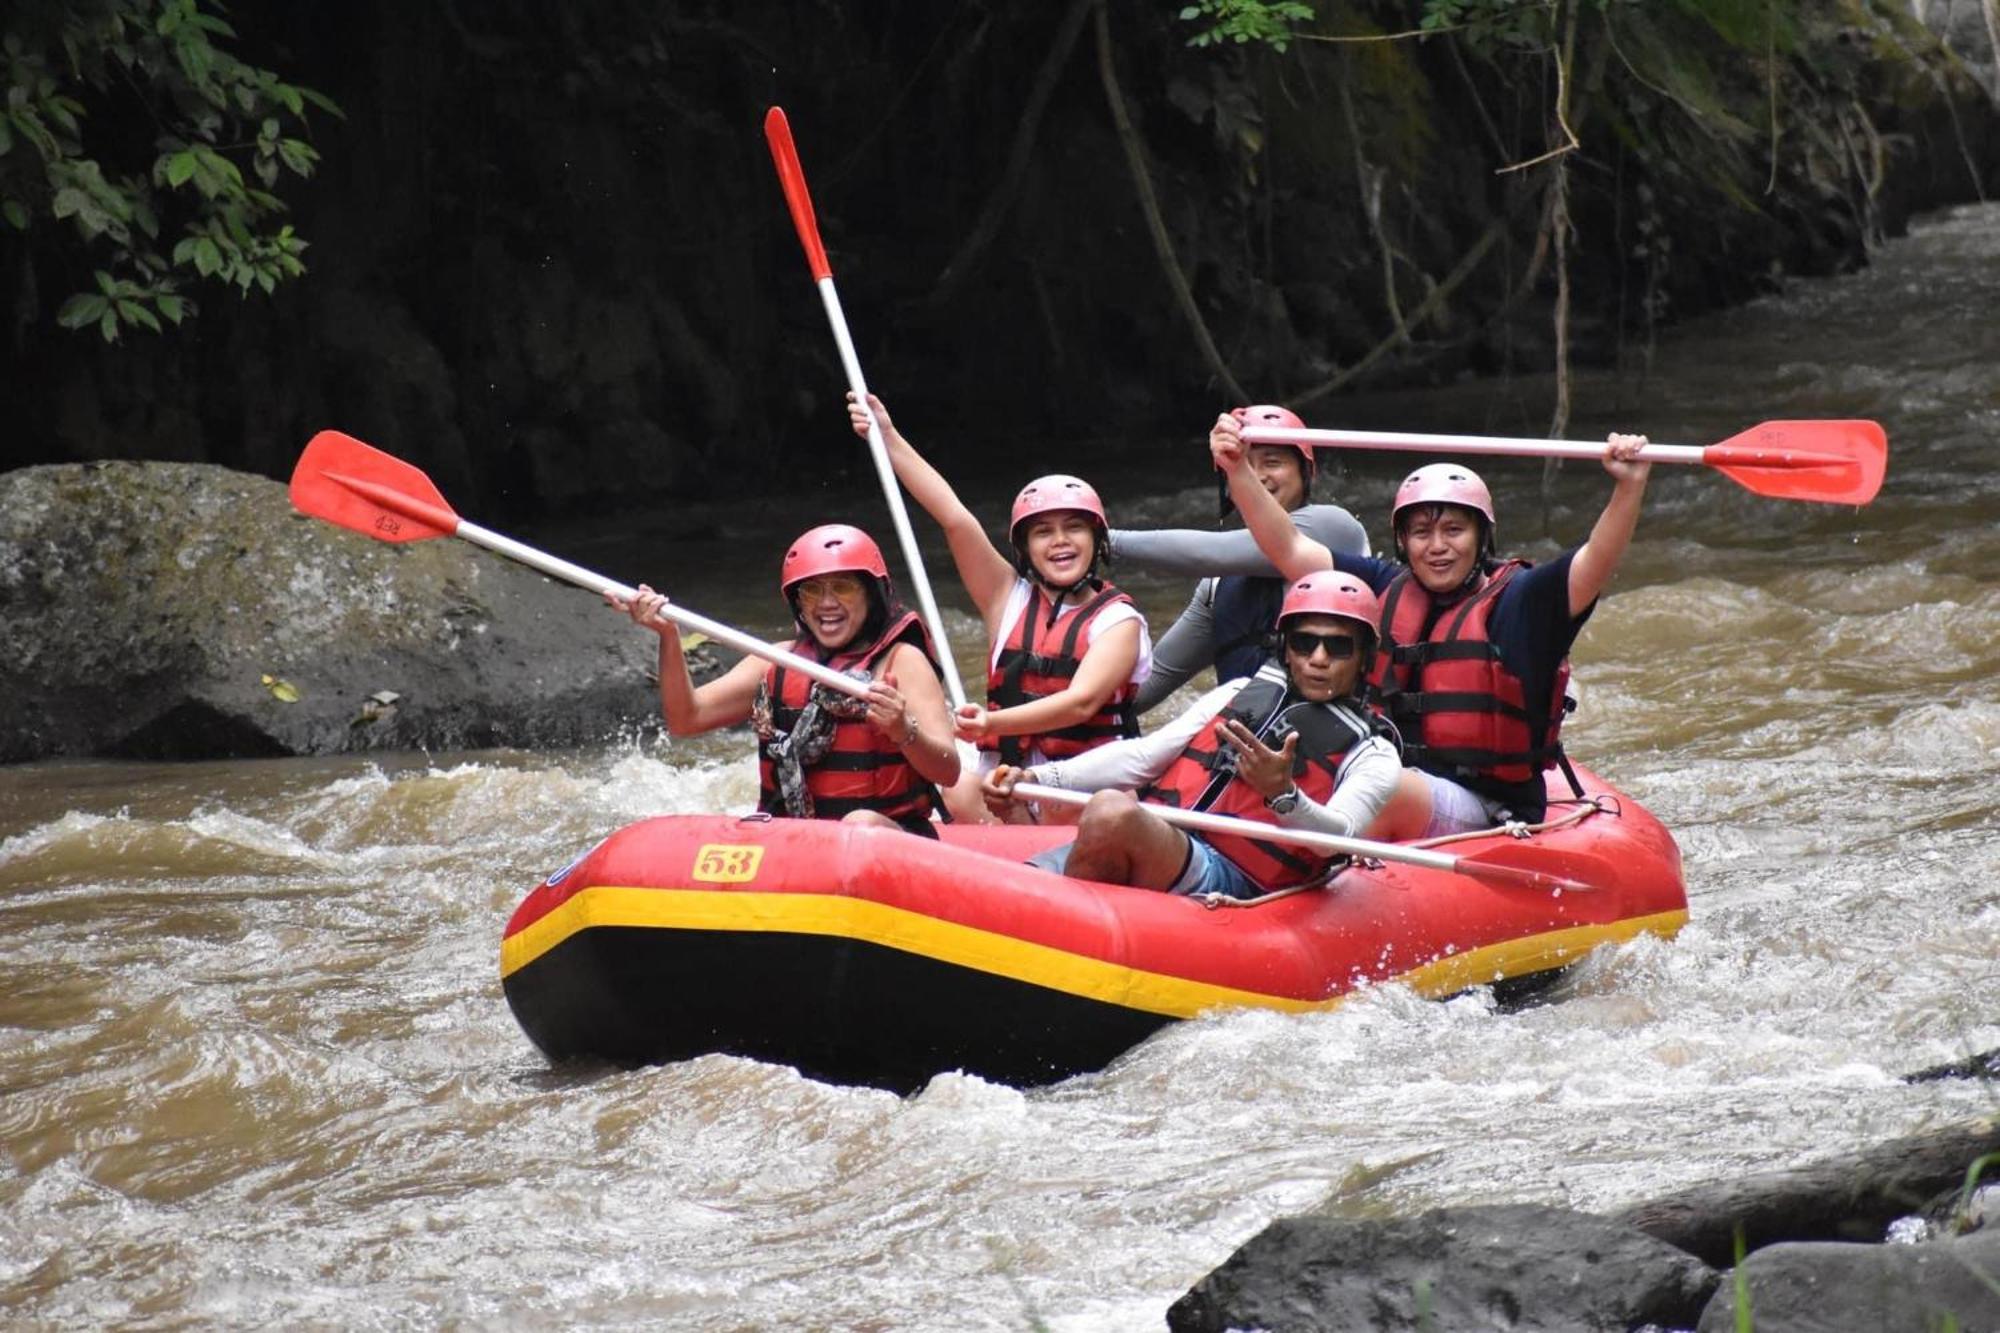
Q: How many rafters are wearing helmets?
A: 5